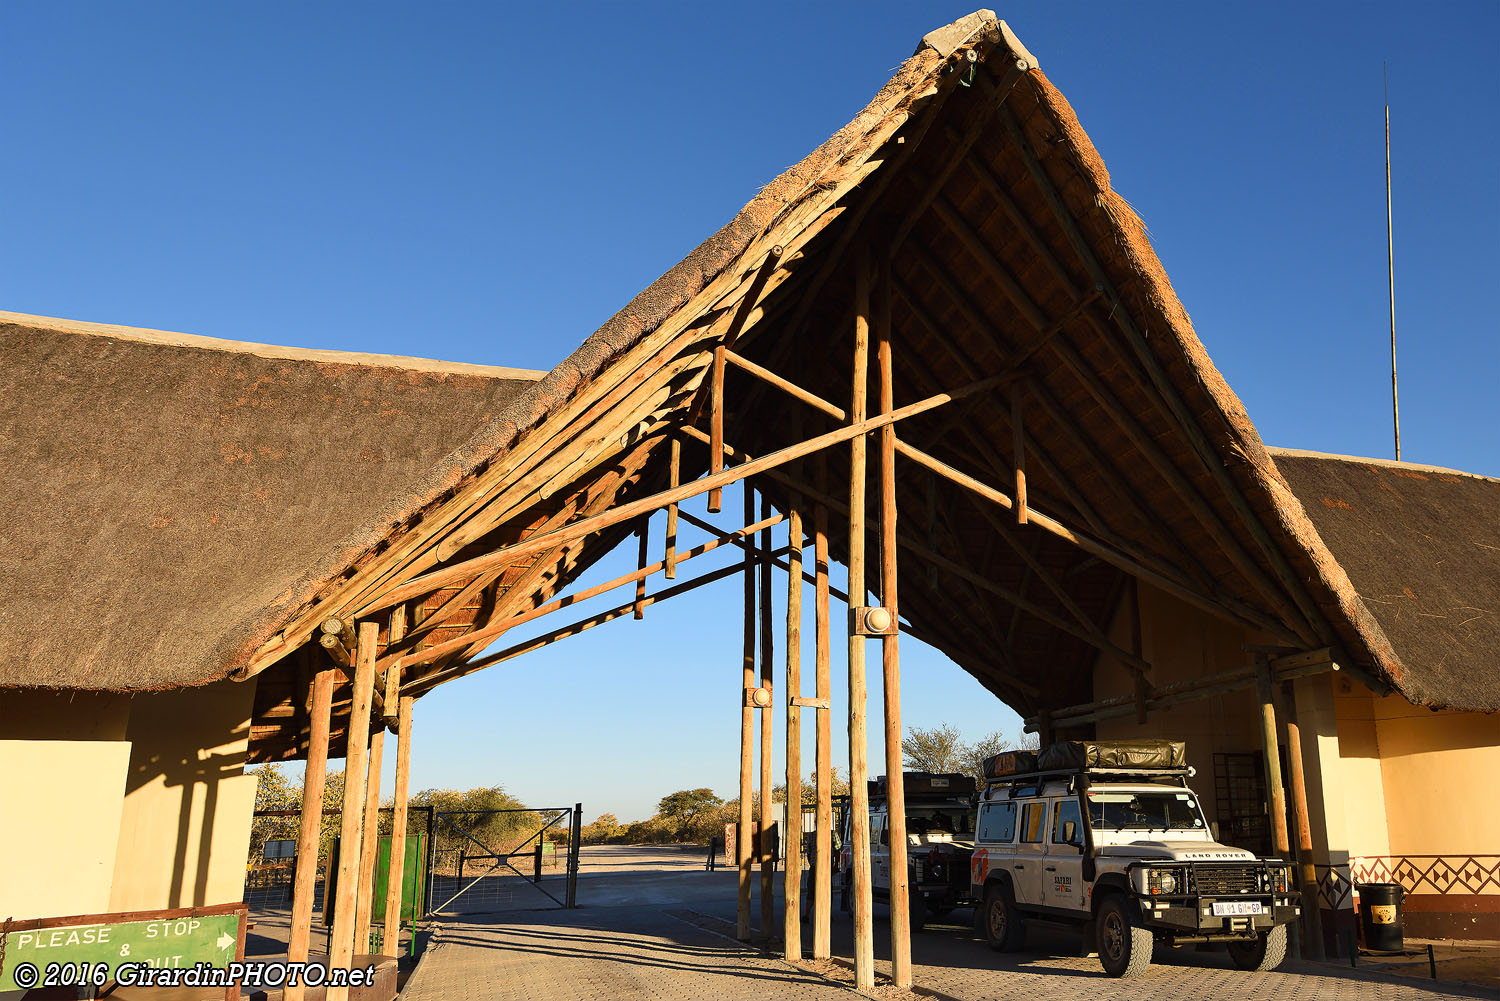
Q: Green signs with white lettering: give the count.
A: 1